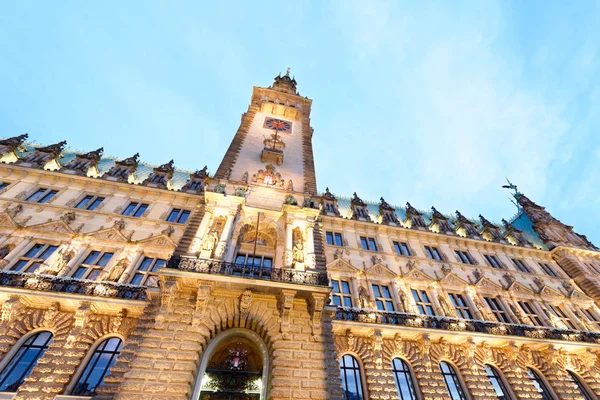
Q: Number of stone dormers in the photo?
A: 14